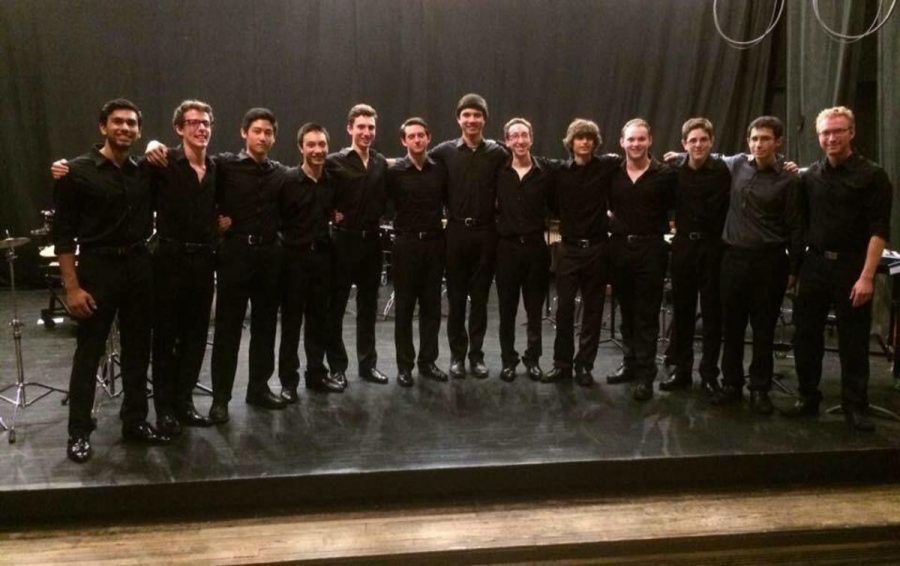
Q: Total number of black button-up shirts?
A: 12